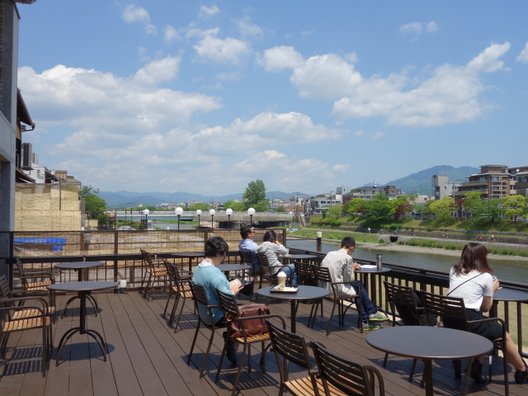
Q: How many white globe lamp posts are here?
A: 6